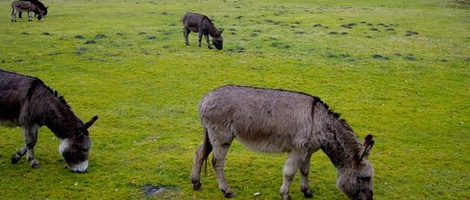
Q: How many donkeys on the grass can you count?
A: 5